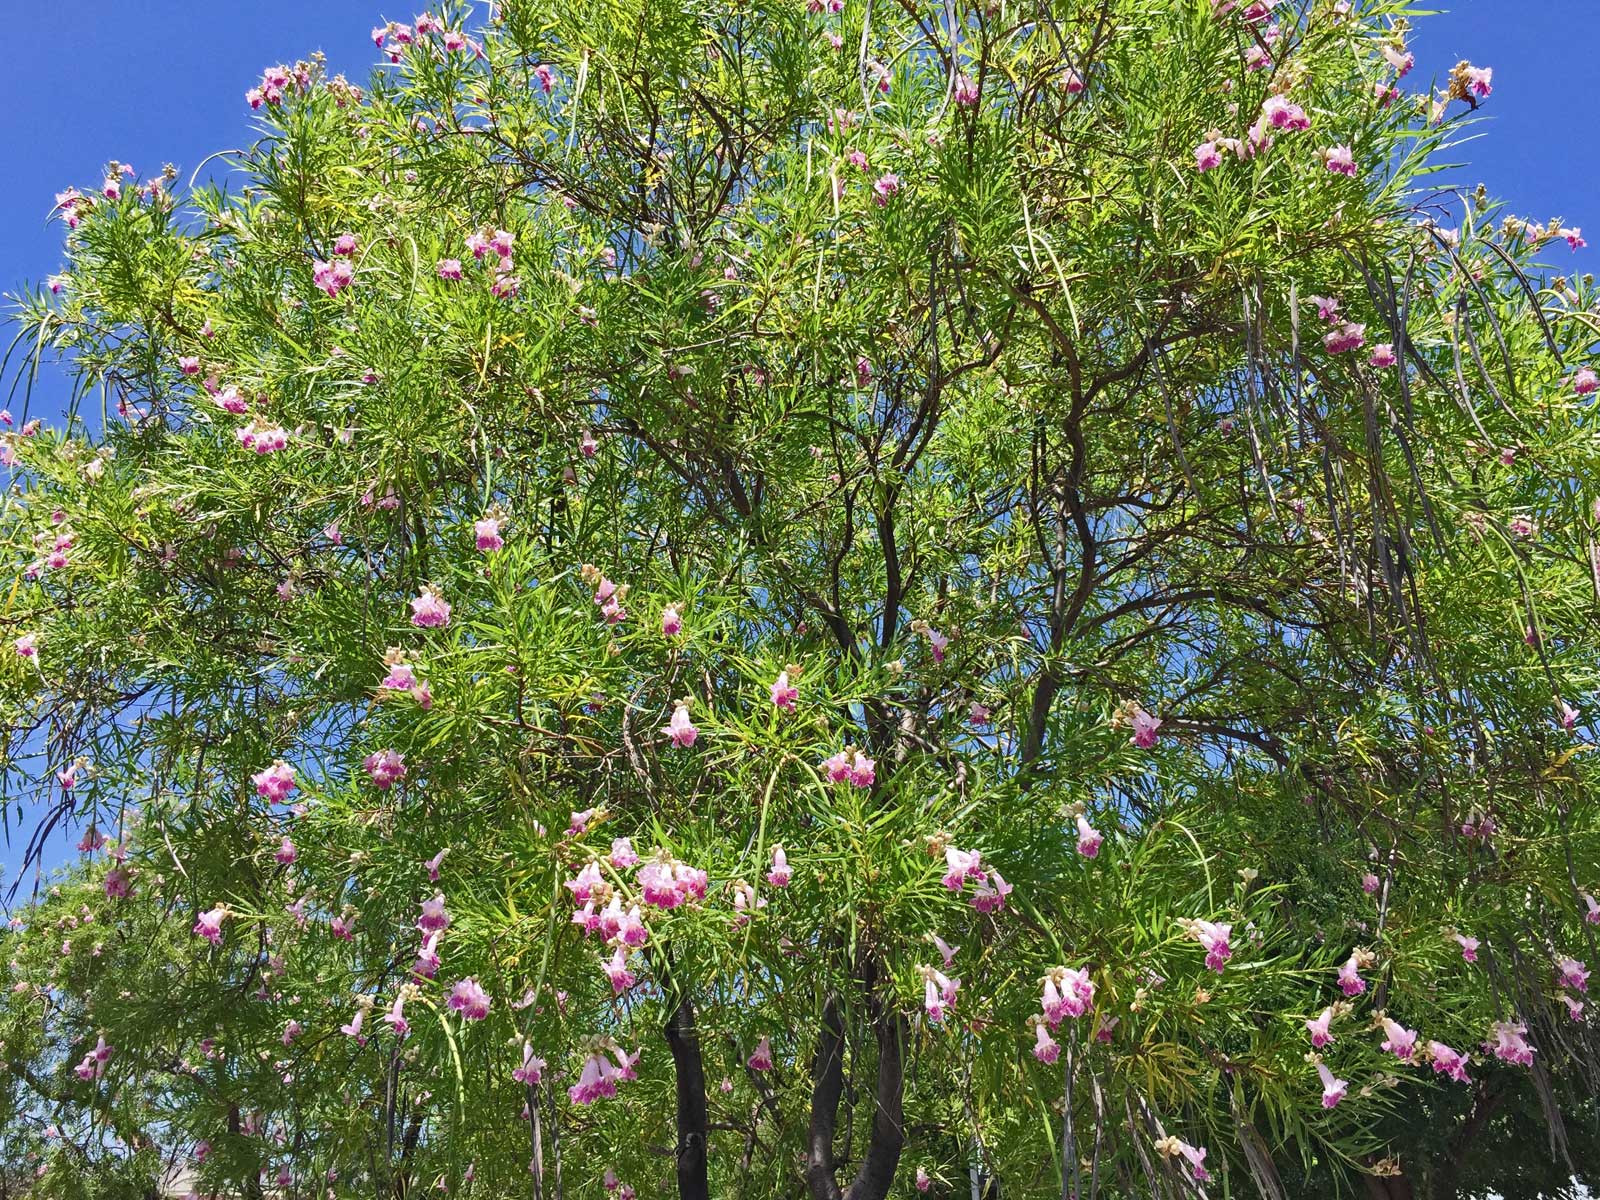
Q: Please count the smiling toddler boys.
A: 0